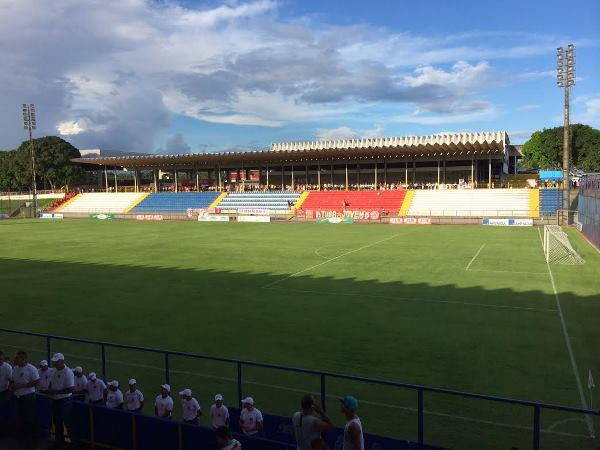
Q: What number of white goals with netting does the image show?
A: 1